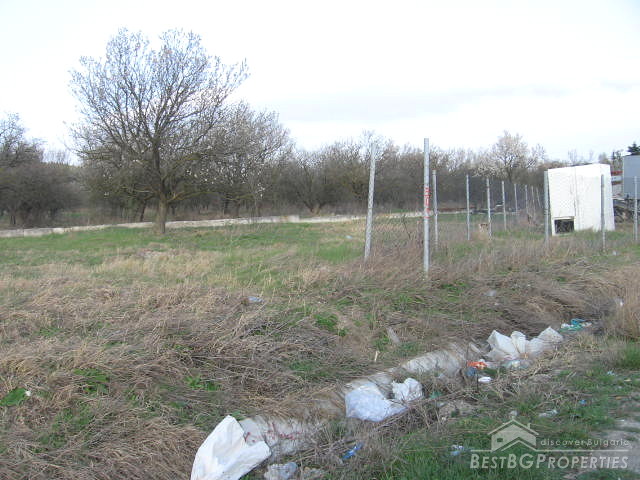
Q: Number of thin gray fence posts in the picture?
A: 13